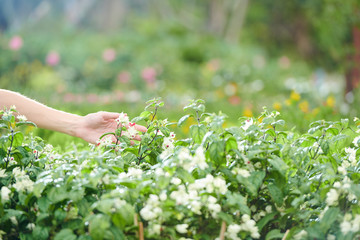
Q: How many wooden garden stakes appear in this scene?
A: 4